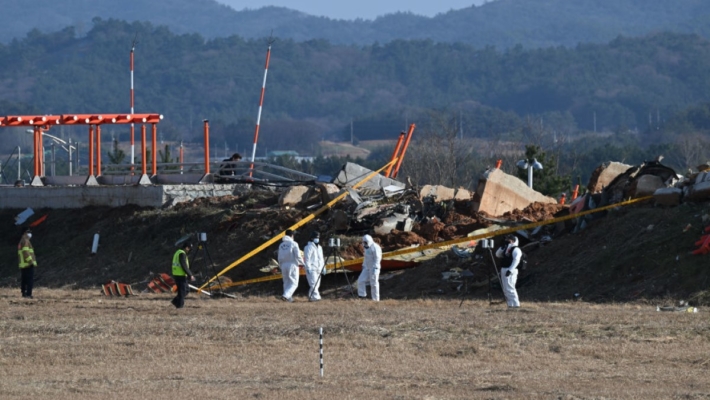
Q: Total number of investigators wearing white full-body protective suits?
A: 4